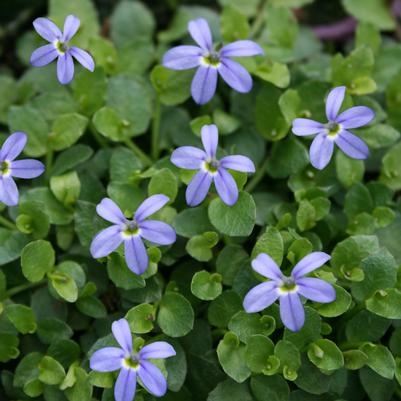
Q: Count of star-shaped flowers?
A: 8